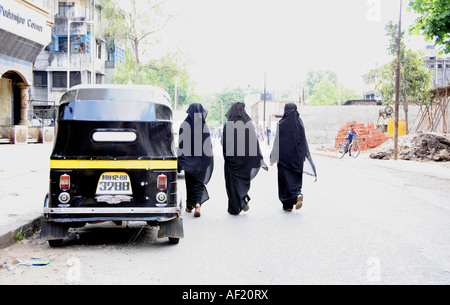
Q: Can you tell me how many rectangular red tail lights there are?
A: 2